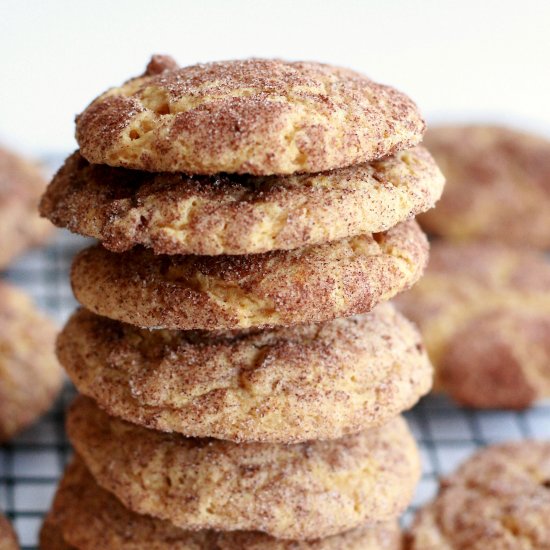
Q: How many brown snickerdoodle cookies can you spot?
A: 12